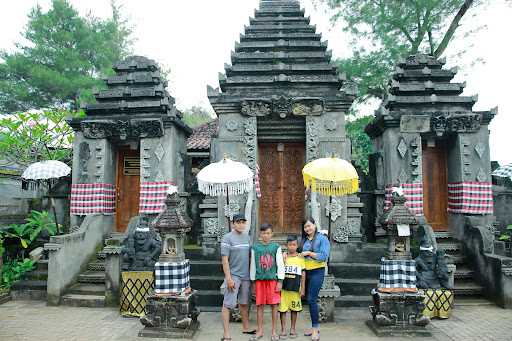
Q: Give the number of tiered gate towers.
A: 3